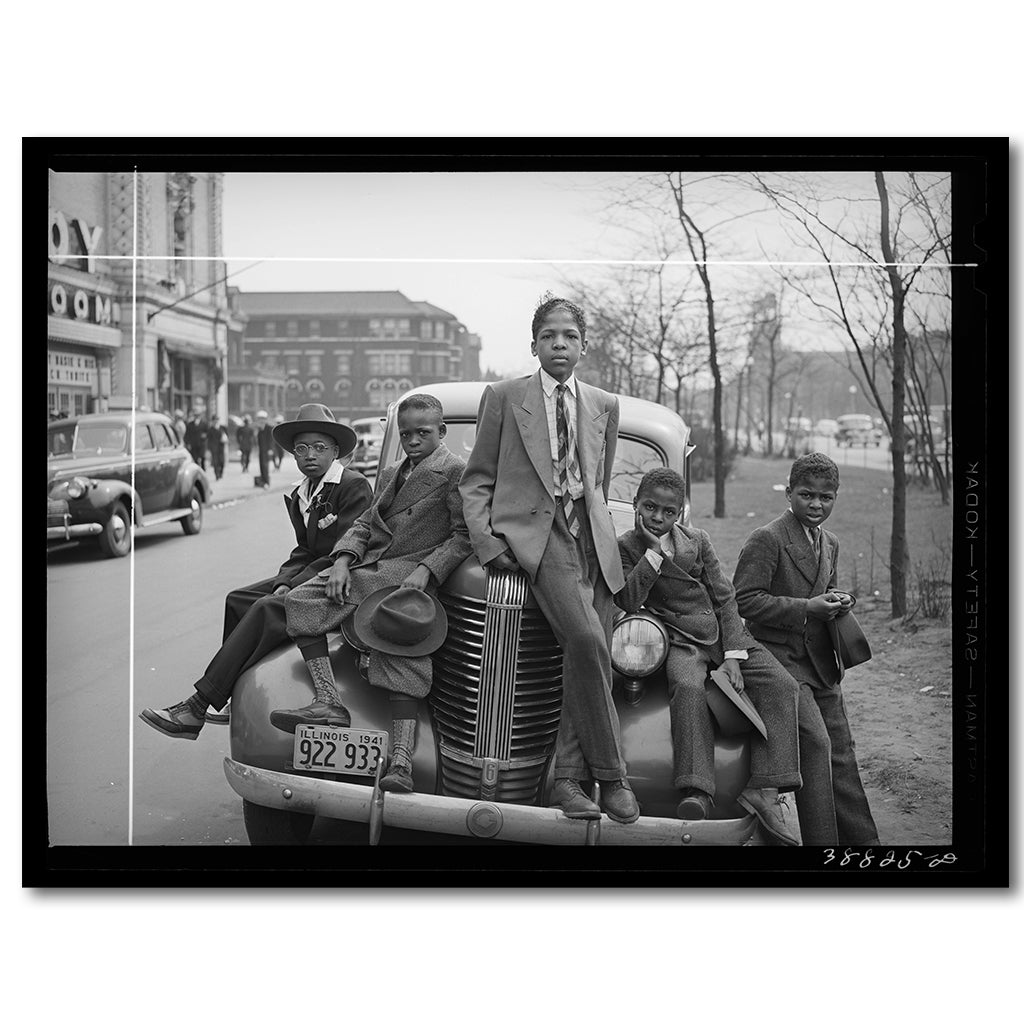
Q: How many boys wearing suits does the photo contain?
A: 5